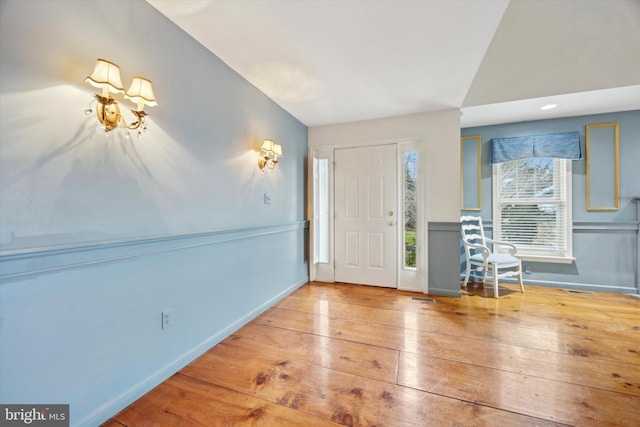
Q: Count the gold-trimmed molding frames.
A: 2